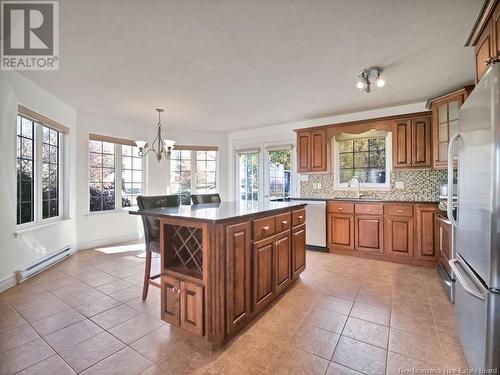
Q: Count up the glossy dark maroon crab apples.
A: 0